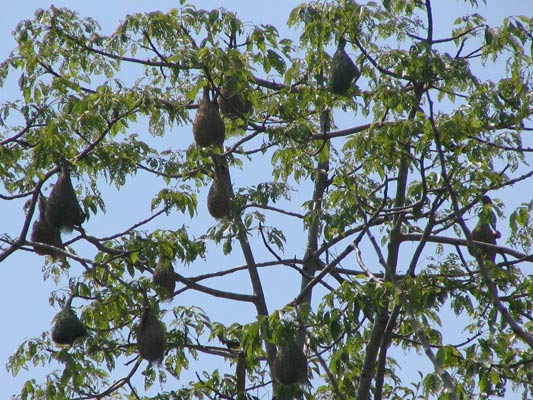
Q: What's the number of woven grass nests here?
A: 11